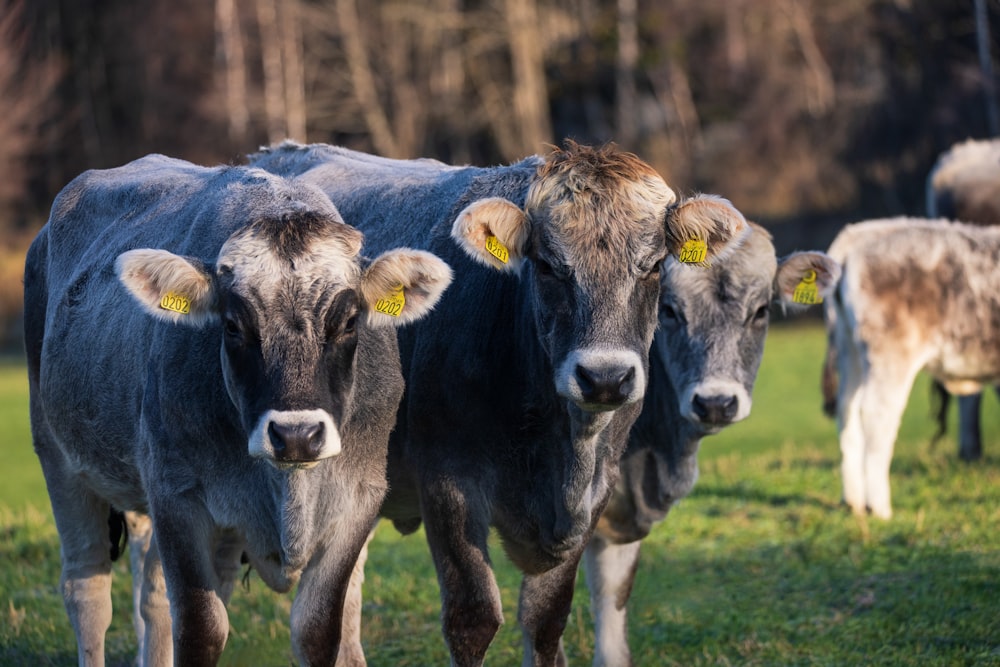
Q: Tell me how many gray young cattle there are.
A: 3